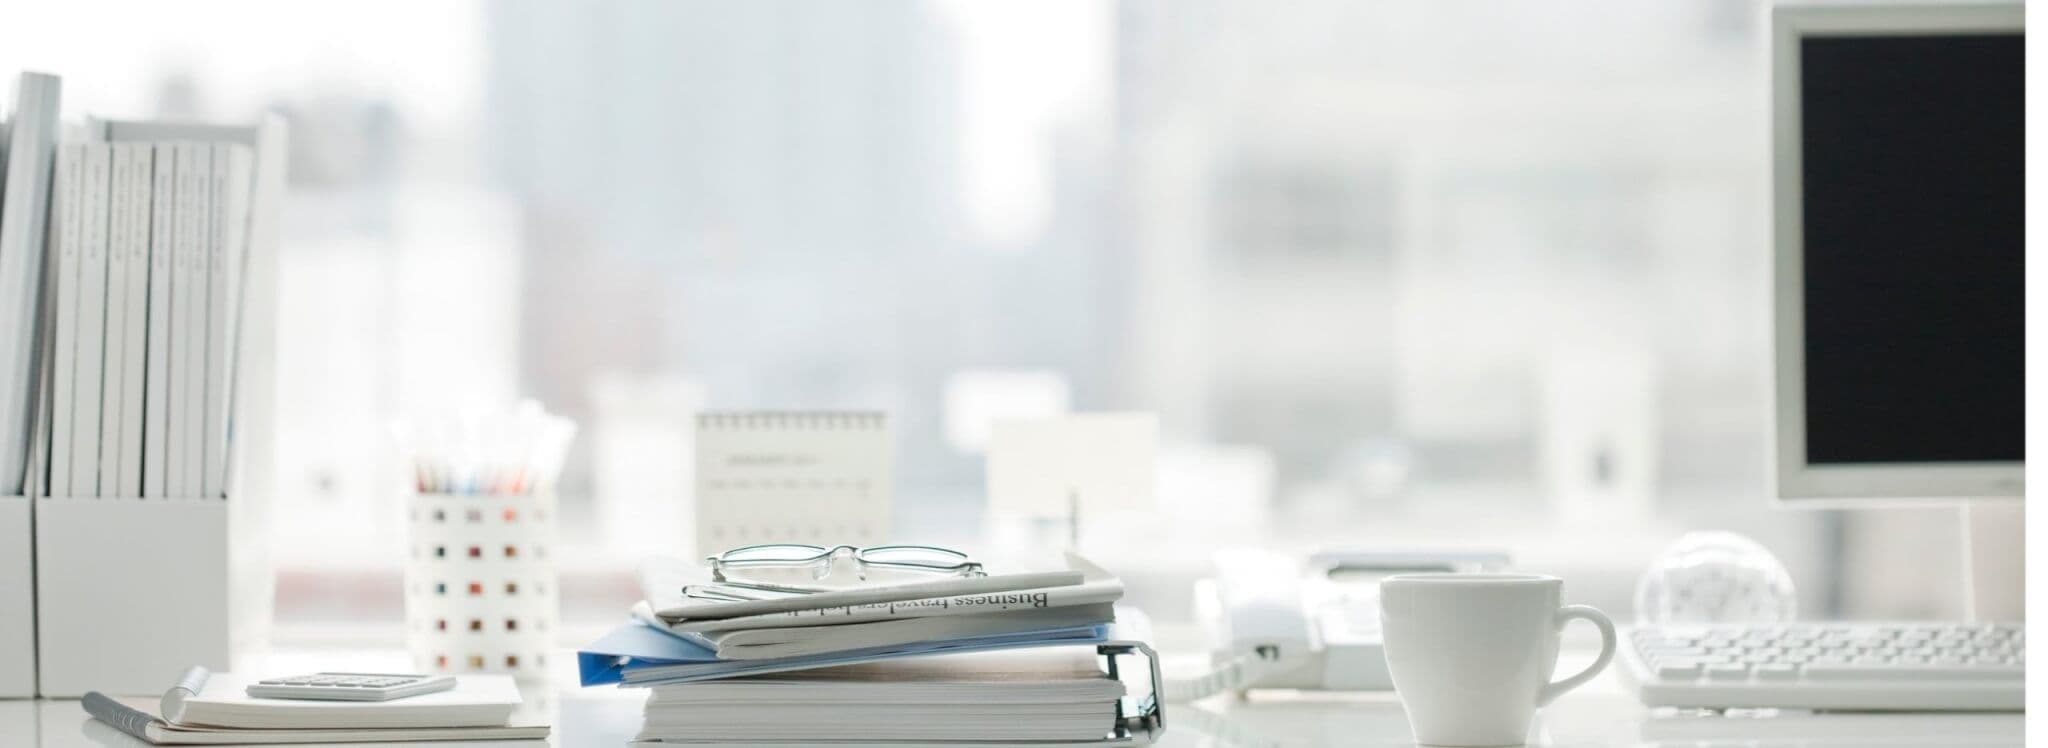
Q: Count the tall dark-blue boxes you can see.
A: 0